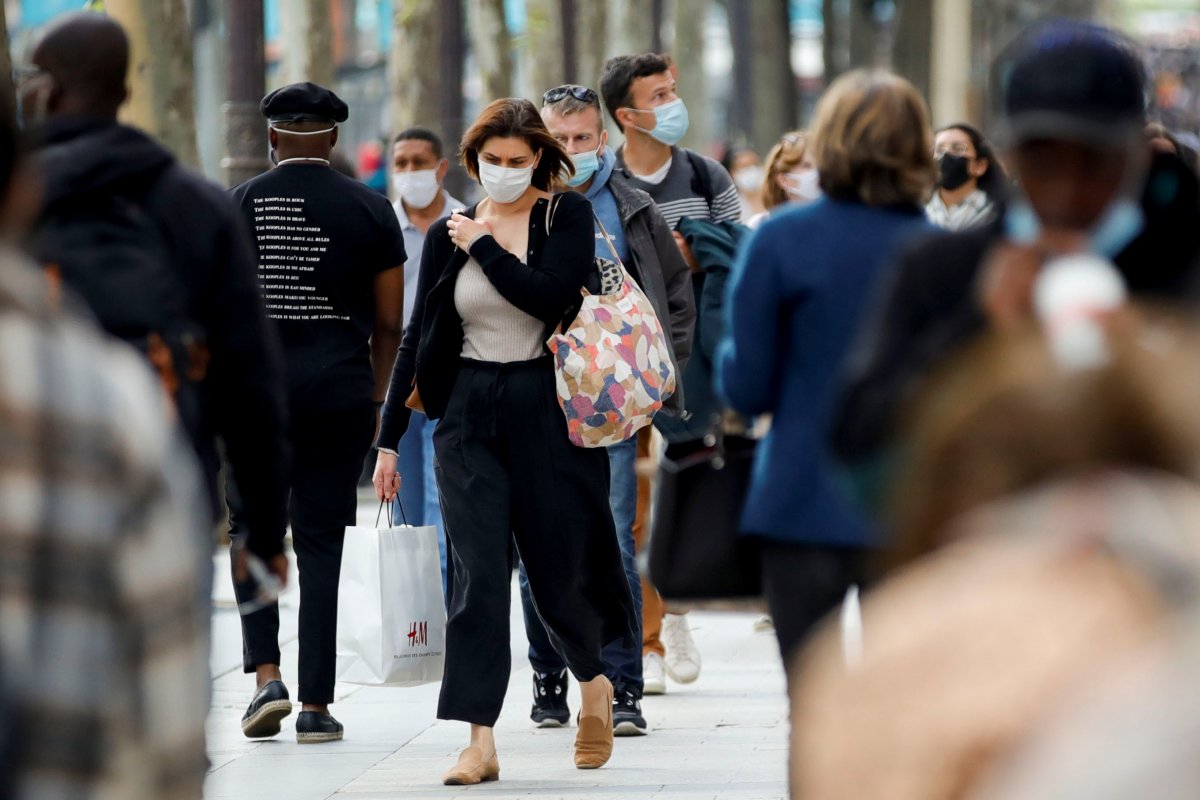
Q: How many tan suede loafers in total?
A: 2